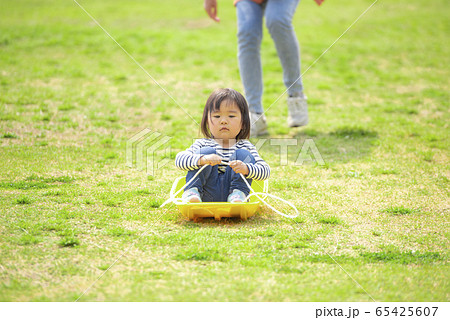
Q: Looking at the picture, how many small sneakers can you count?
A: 2